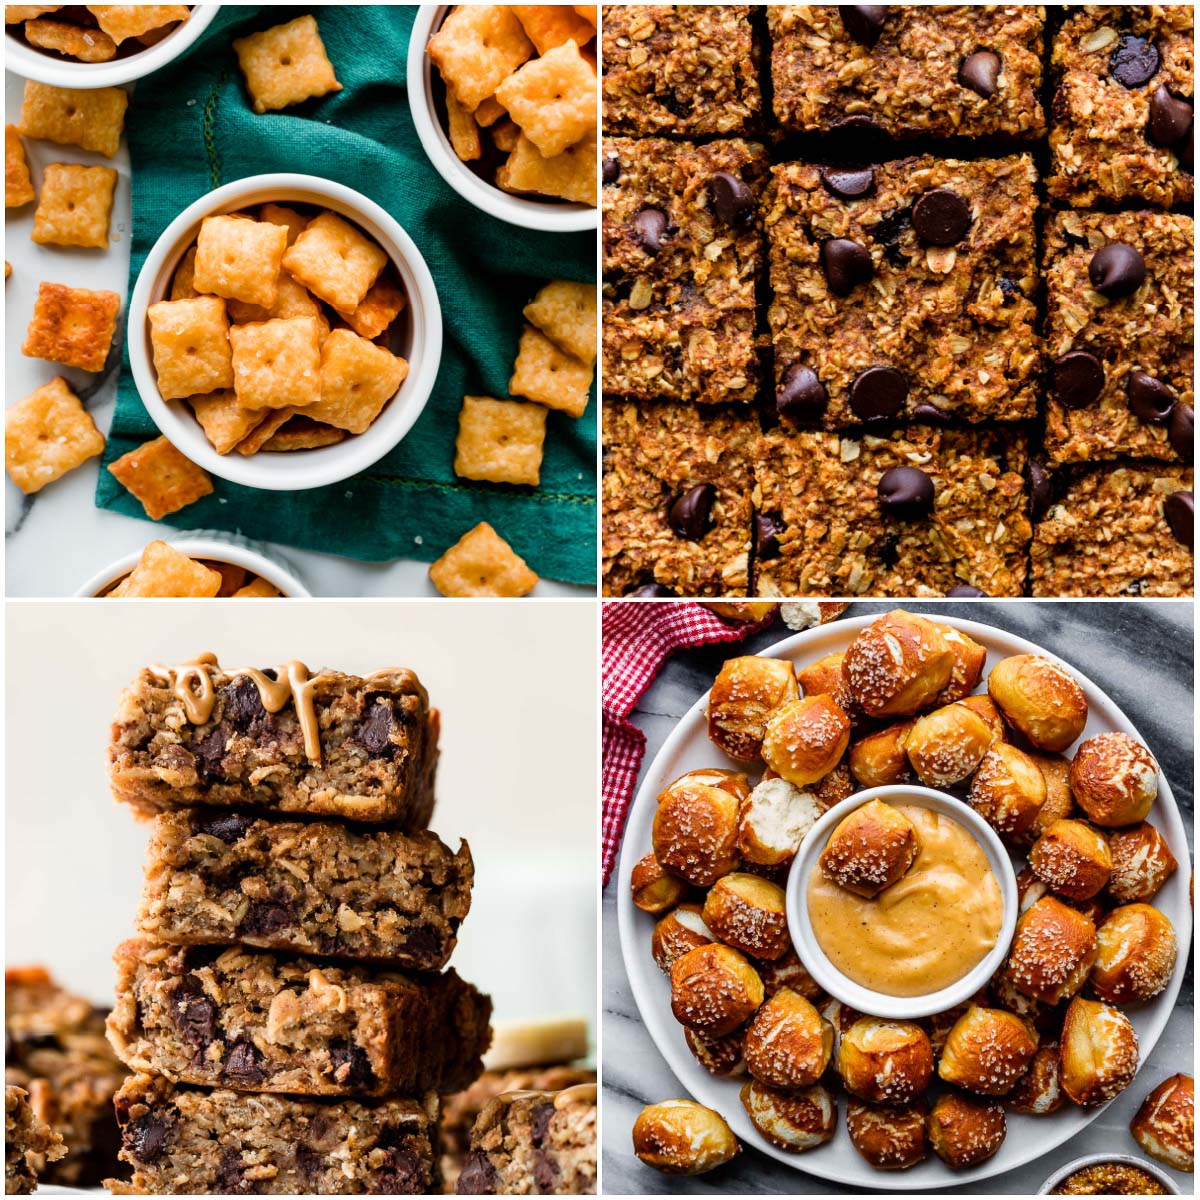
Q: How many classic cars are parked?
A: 0